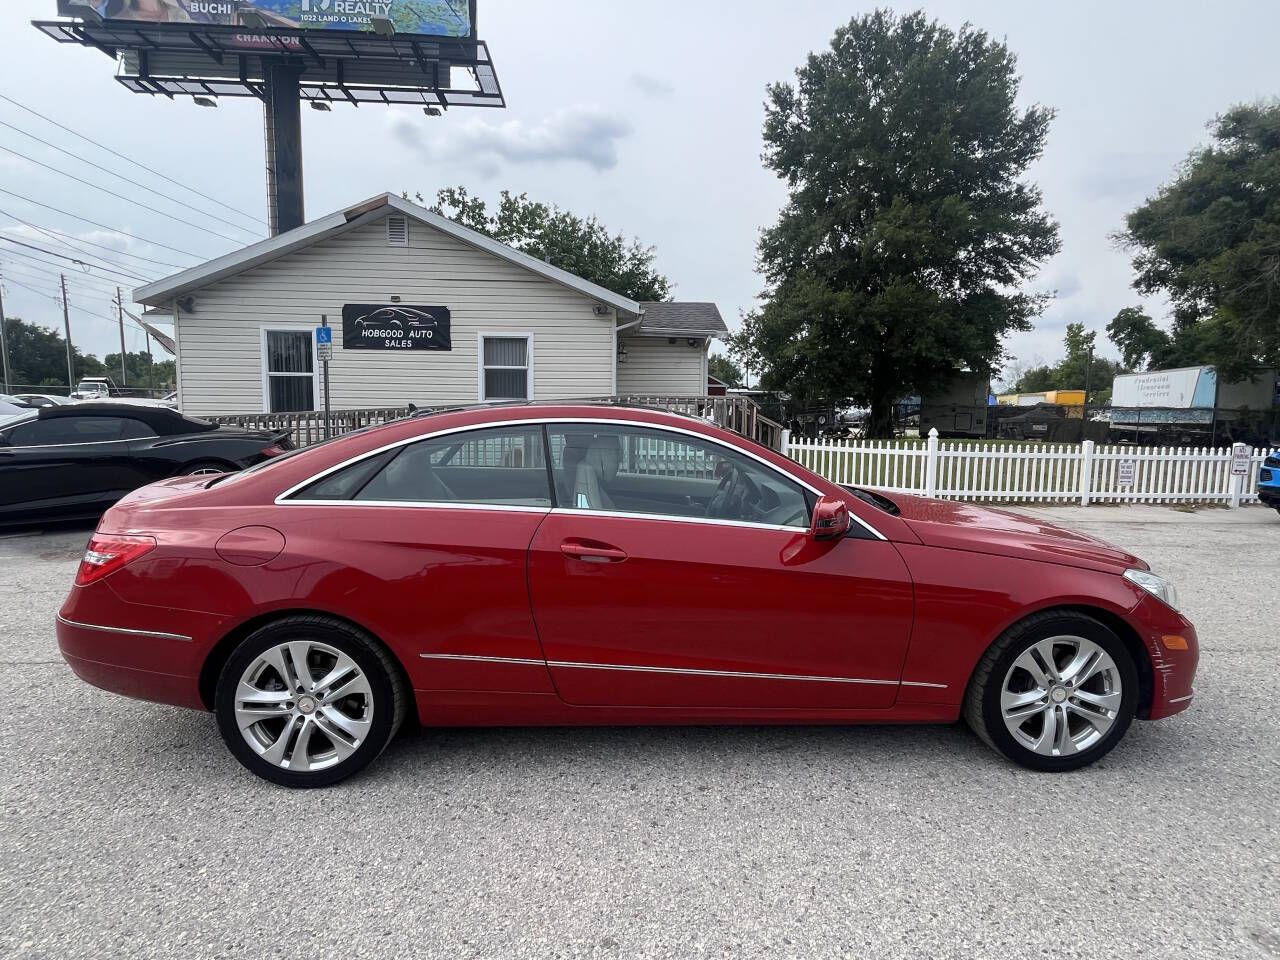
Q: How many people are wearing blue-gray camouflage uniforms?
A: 0